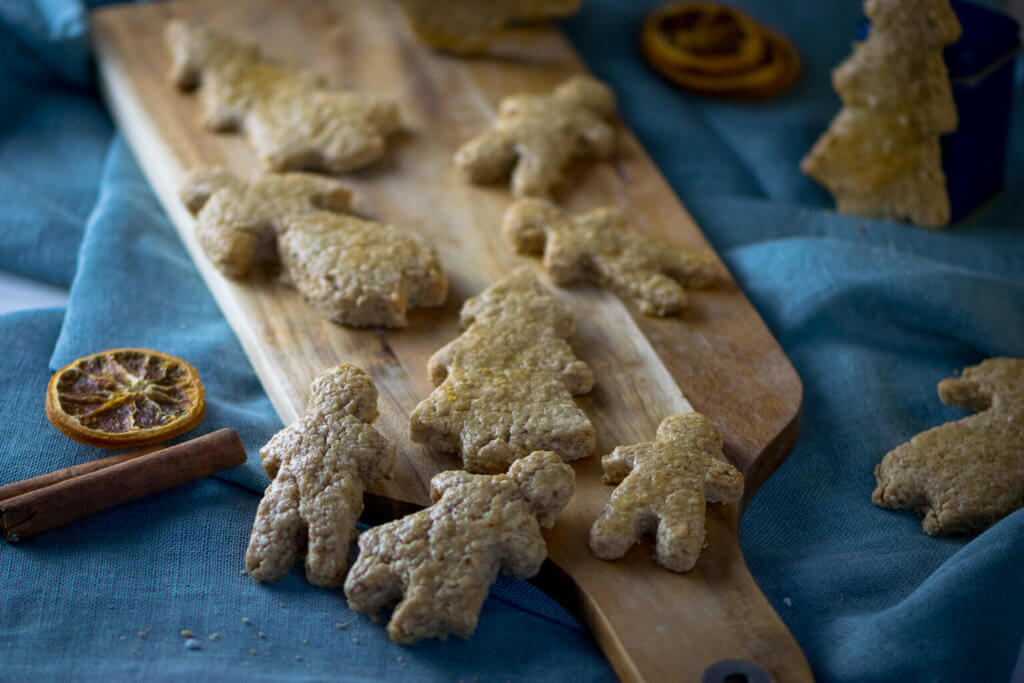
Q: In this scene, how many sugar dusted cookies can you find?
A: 11